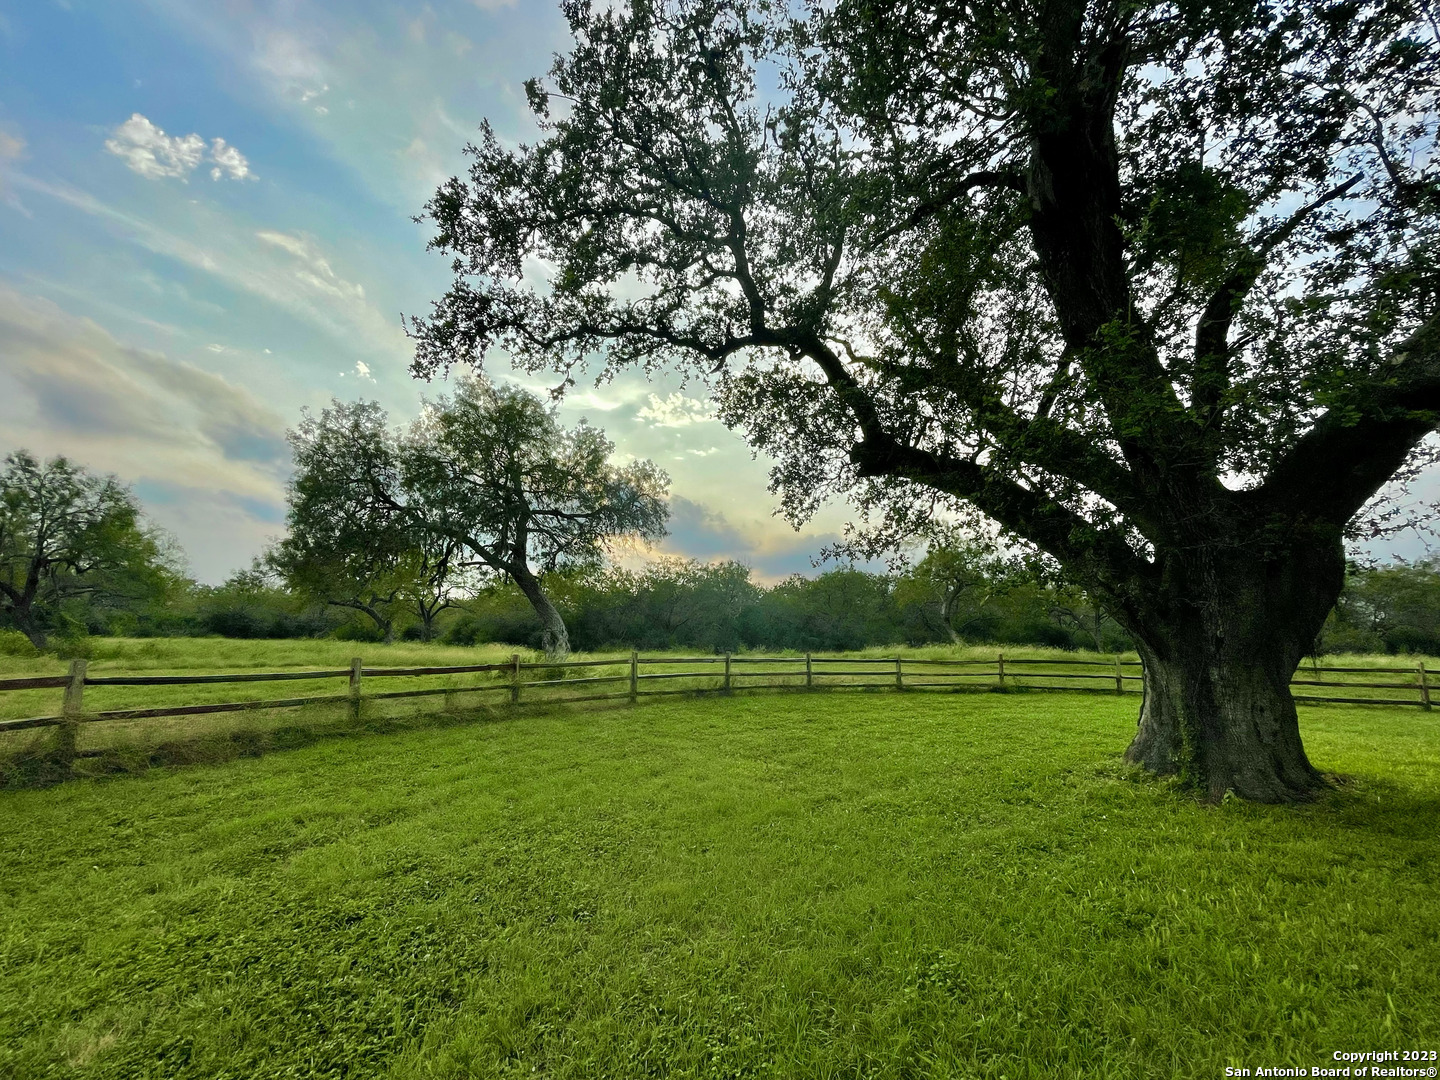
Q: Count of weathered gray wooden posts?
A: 10